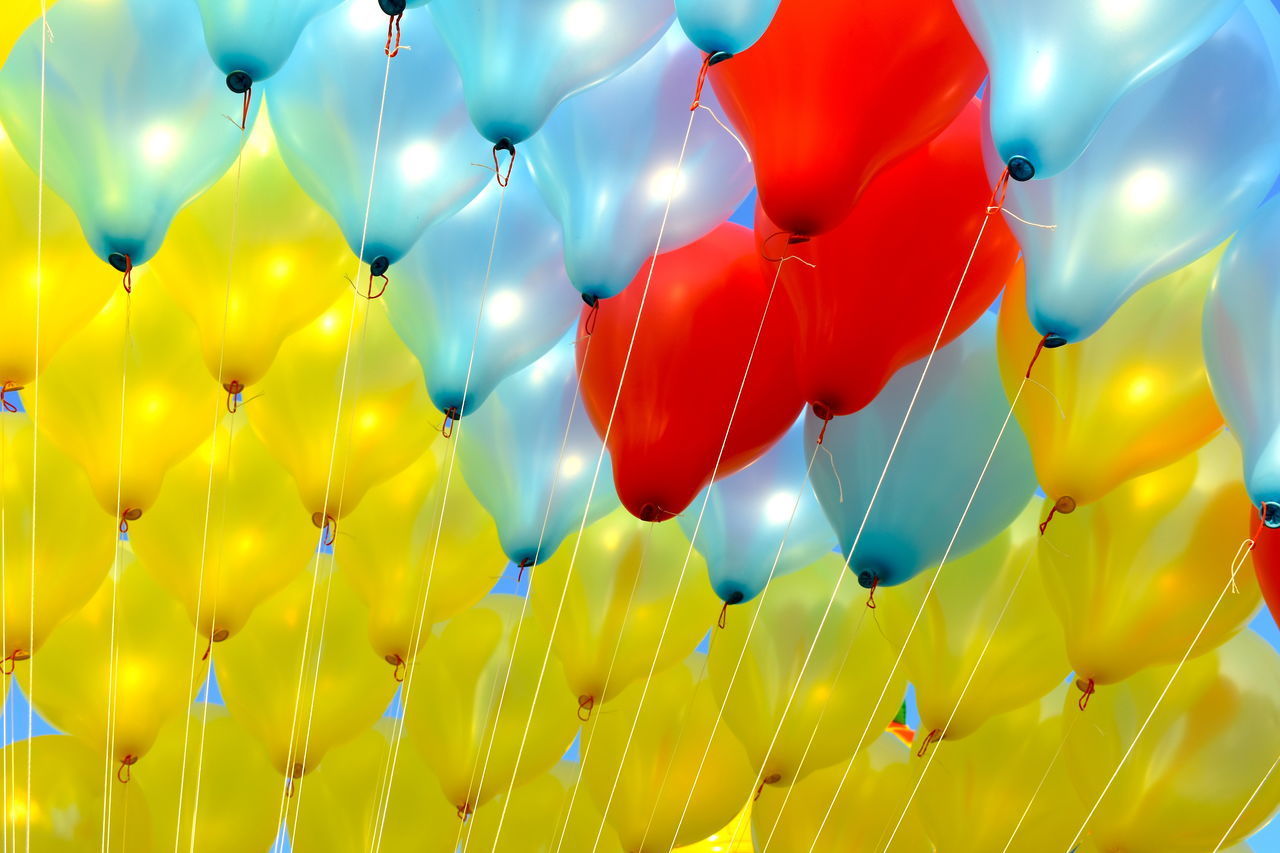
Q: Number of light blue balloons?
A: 14